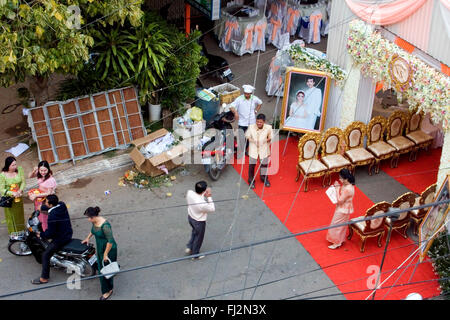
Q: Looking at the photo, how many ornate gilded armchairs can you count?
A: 9